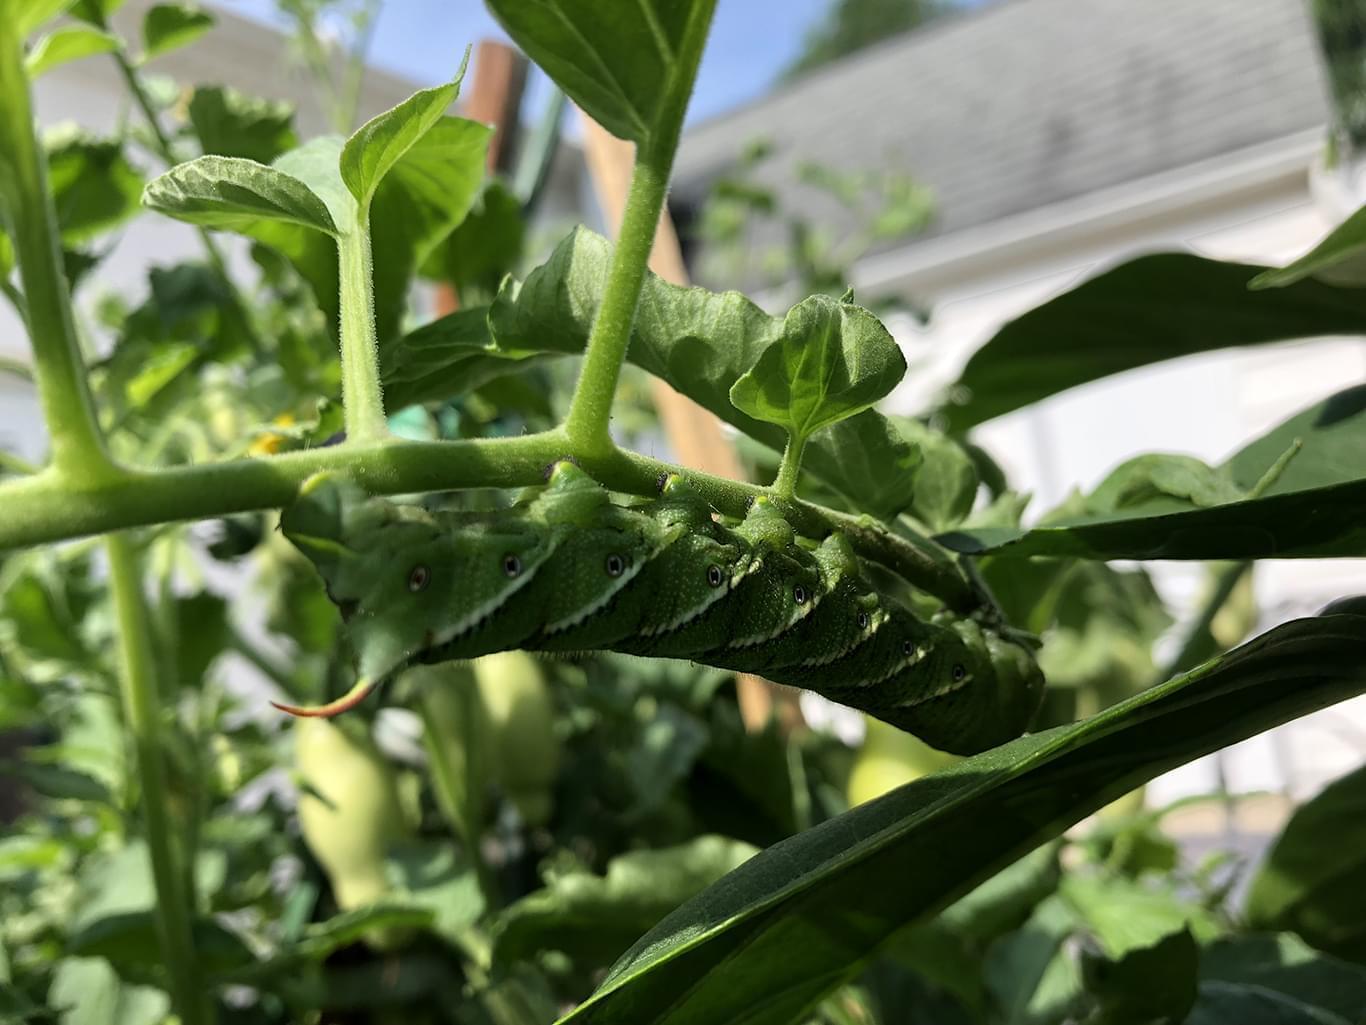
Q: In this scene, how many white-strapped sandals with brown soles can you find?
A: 0